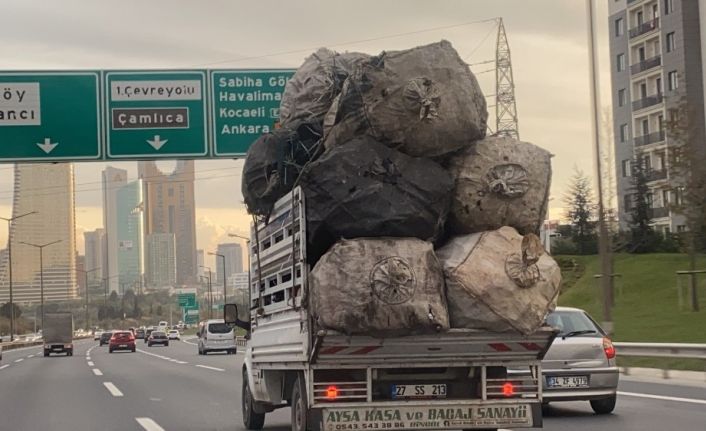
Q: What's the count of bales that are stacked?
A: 7